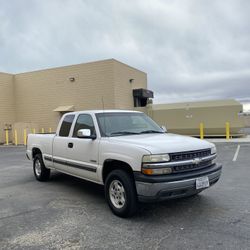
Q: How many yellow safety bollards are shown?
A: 8